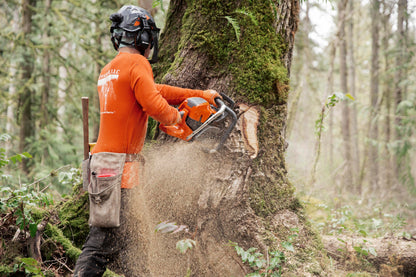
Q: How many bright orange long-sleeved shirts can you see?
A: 1